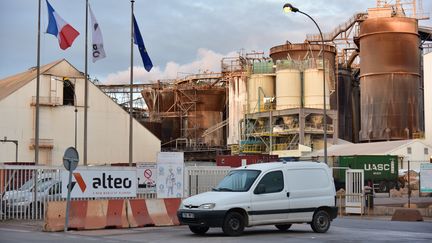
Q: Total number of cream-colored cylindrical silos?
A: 3